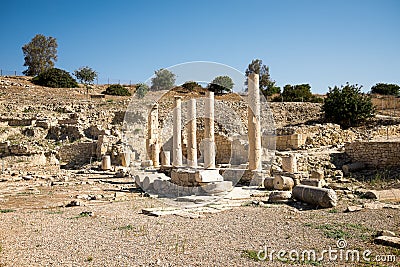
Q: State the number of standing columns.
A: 5